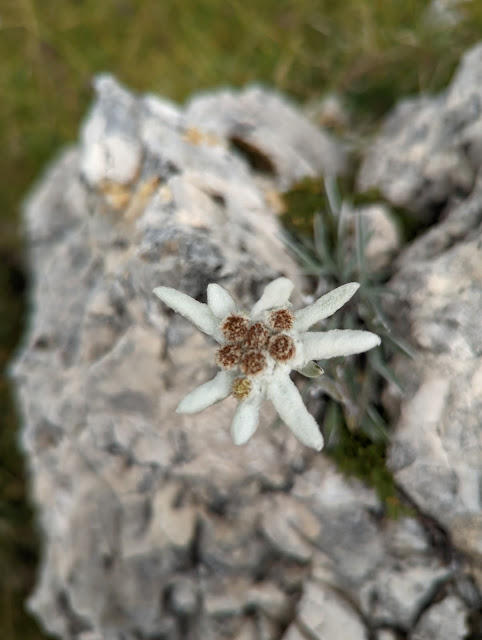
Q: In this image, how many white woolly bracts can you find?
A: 8